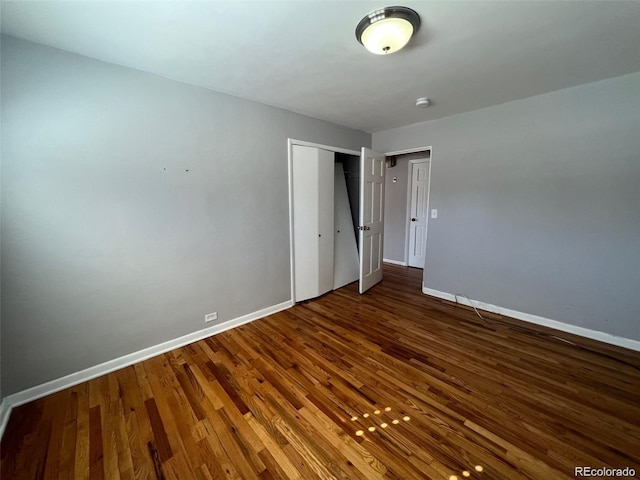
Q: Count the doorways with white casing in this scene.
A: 3